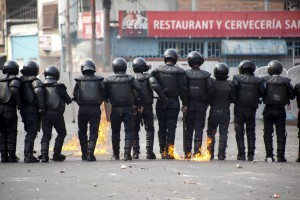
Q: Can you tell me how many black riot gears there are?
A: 11